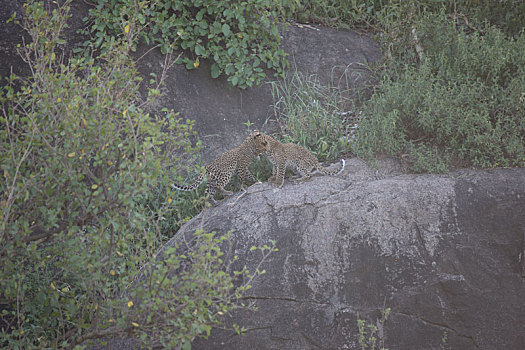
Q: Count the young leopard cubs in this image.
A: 2